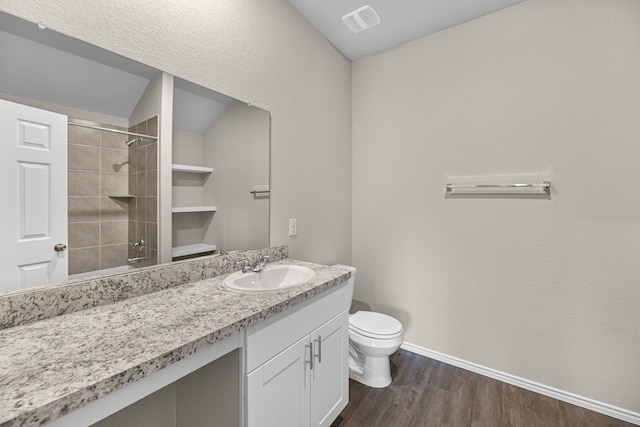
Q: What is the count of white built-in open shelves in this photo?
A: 3